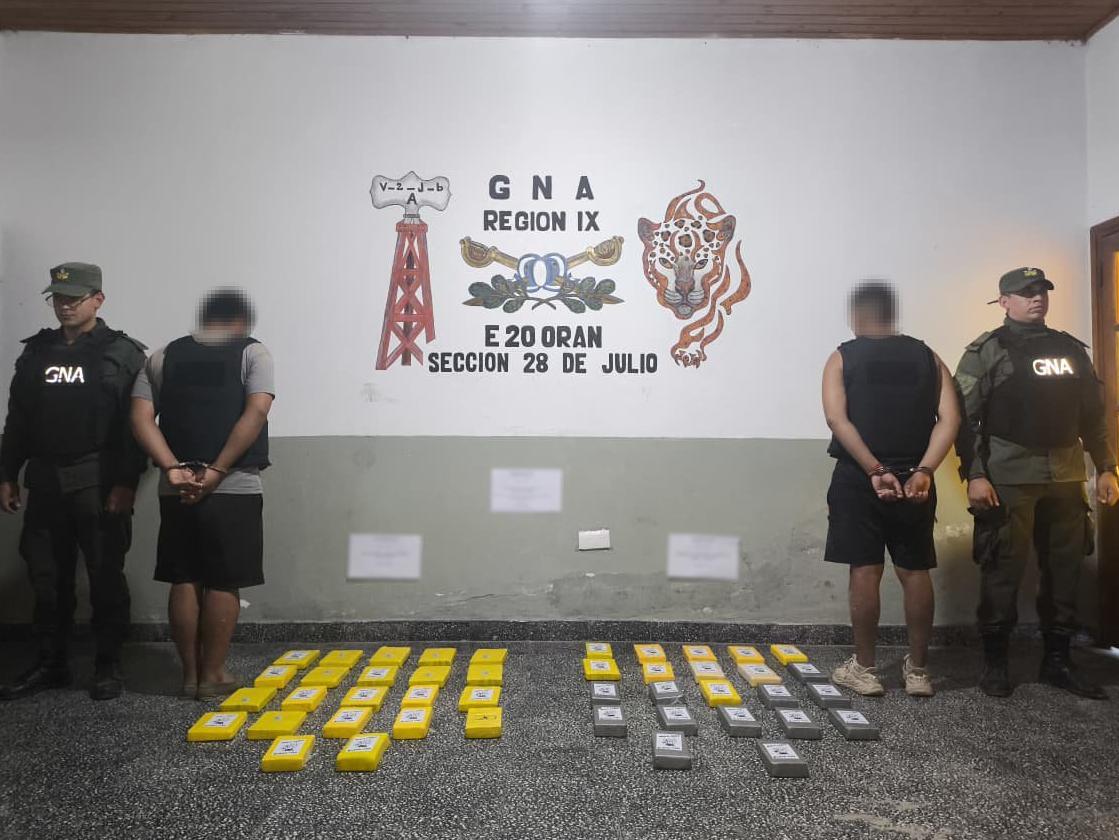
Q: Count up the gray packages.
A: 12